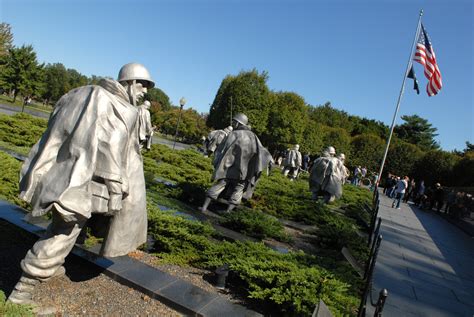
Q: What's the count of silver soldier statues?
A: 7